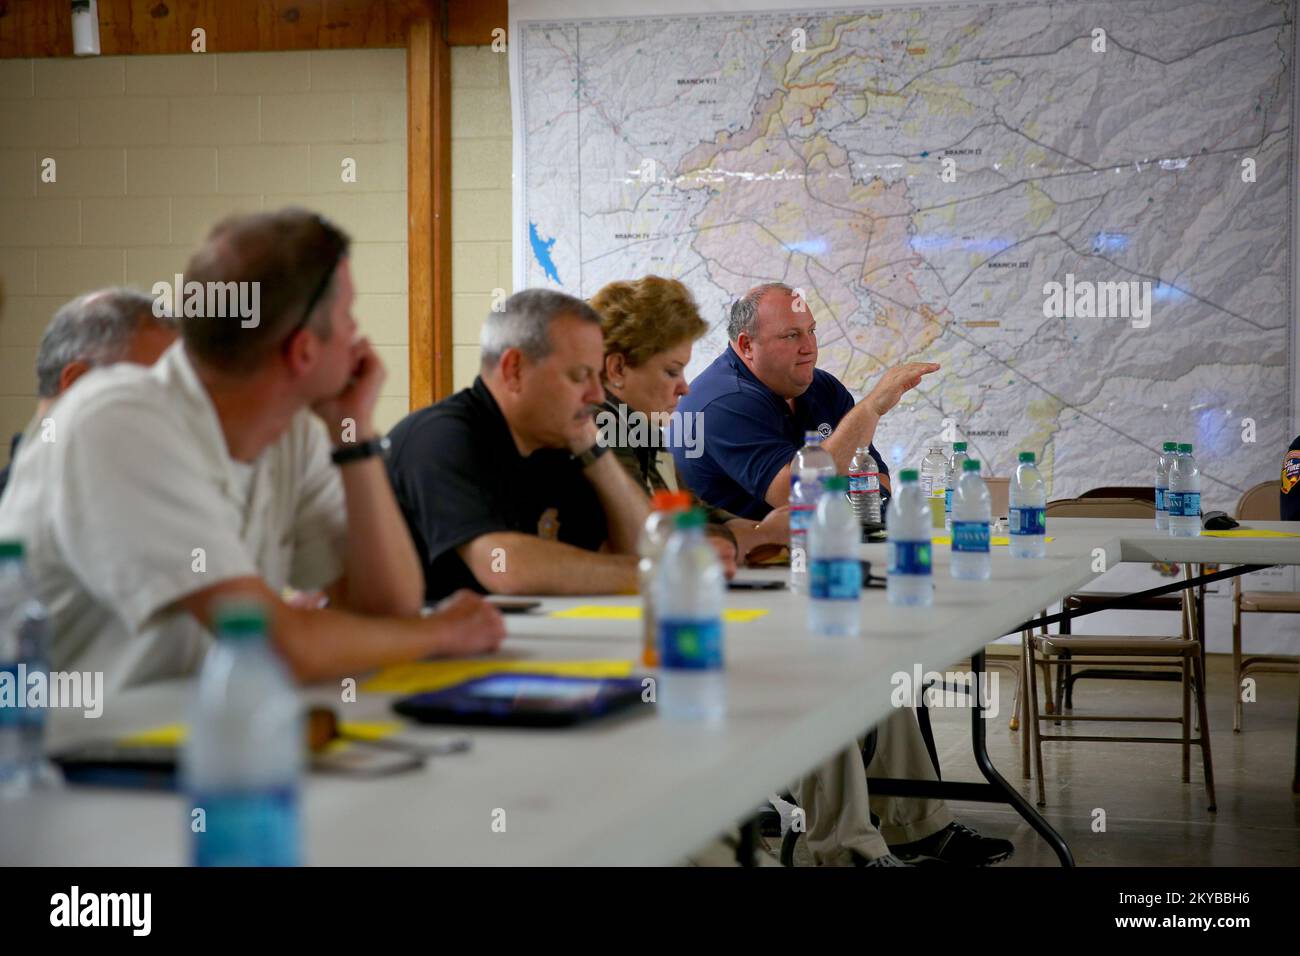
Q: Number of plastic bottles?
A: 14